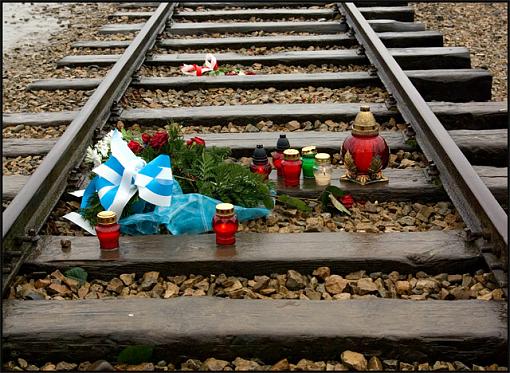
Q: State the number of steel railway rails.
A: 2